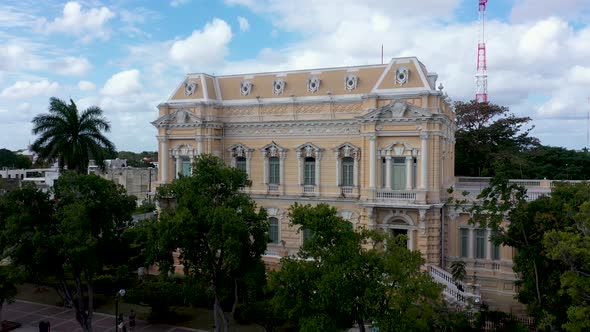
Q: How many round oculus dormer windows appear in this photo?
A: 6